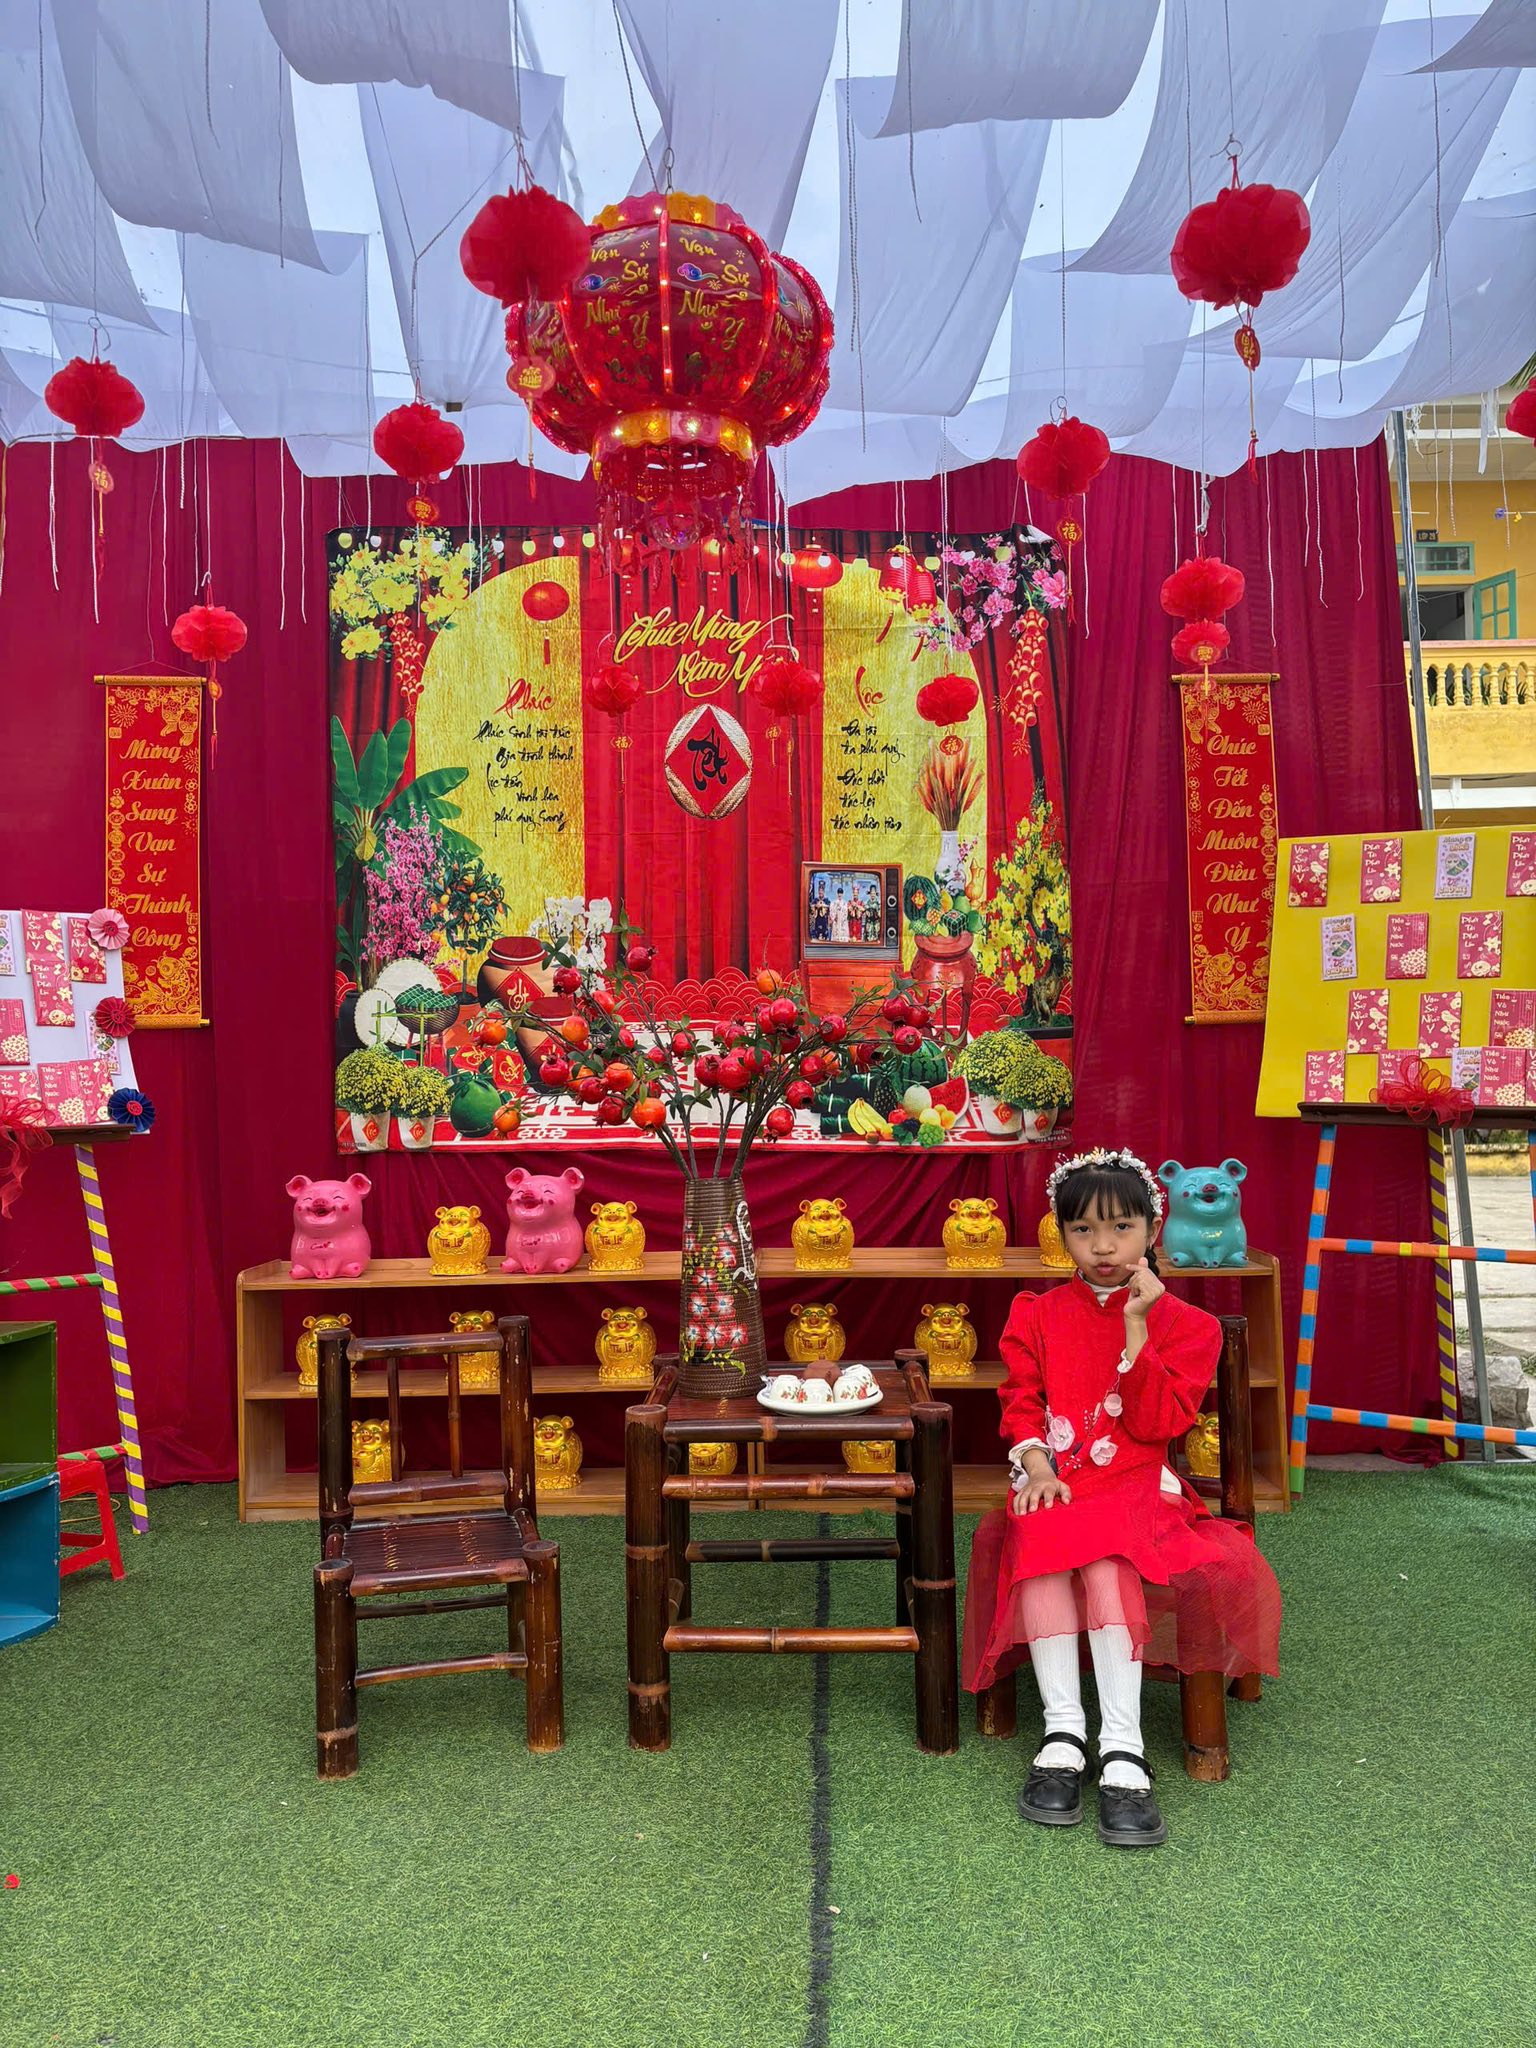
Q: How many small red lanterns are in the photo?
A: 12